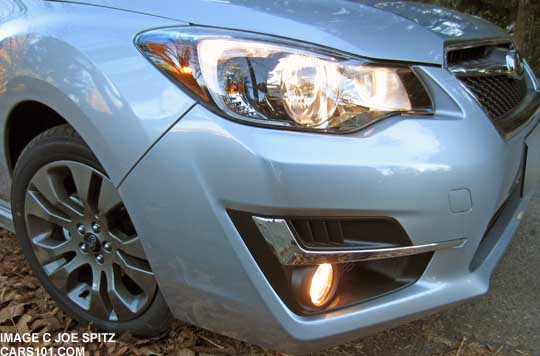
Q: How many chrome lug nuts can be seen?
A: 5